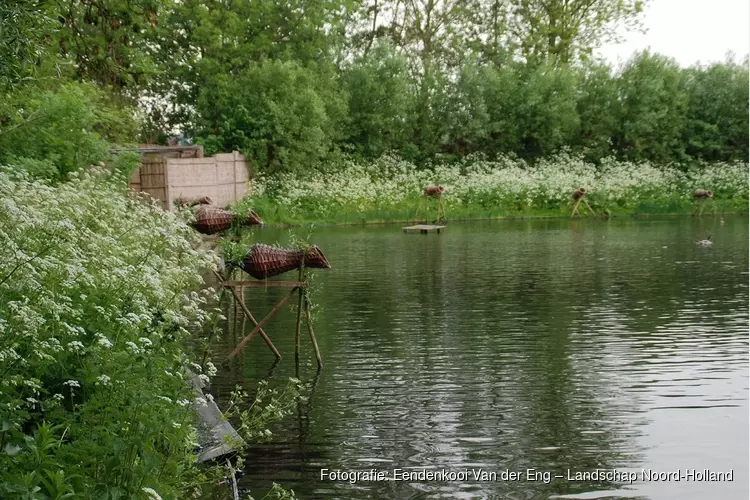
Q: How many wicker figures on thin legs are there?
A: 6